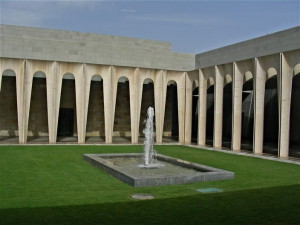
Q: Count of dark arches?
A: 13